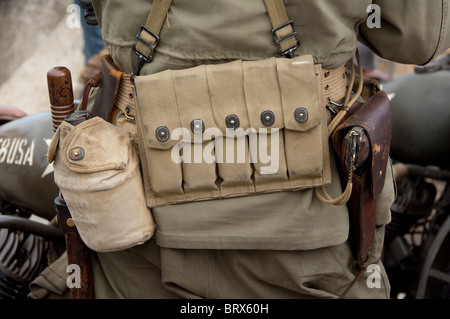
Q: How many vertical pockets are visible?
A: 5